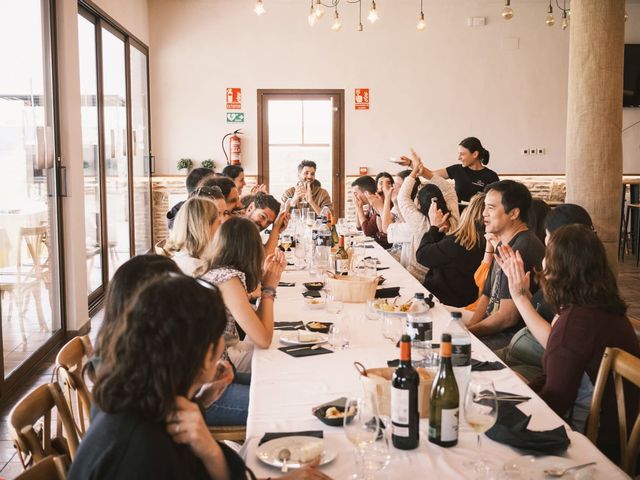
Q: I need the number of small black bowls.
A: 3